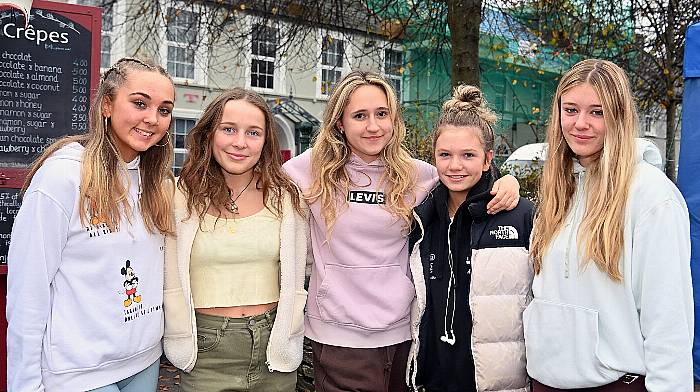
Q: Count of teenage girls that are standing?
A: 5